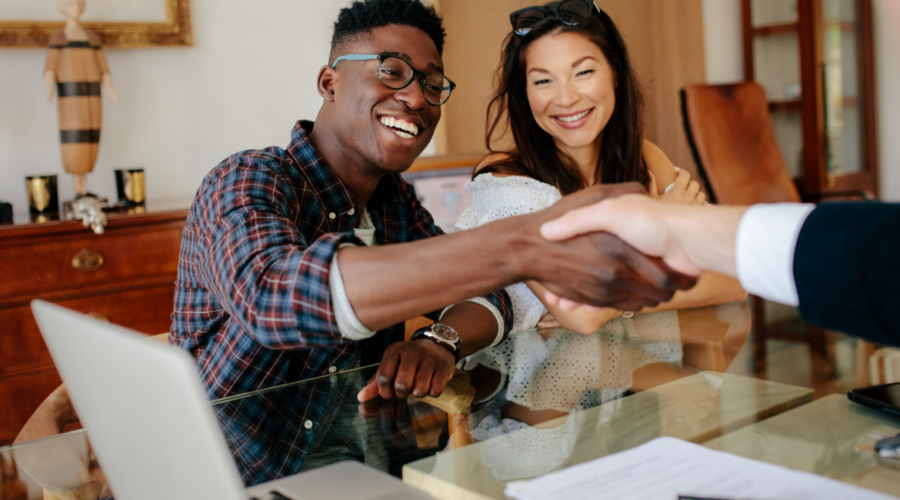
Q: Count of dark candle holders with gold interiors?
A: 2